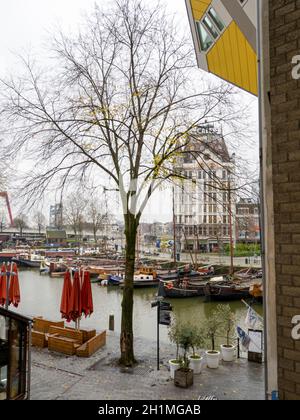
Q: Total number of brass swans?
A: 0